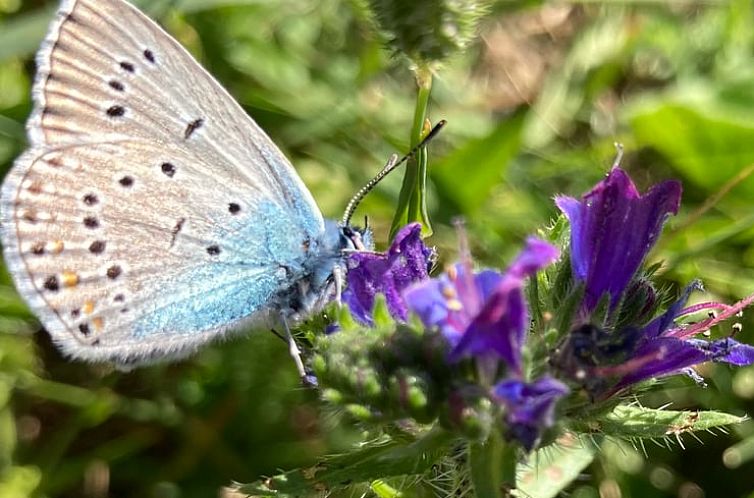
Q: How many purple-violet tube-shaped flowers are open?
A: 5